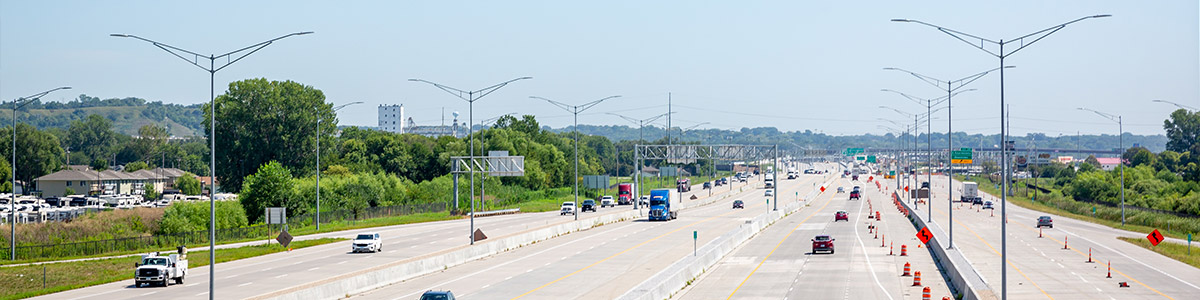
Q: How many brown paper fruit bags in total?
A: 0